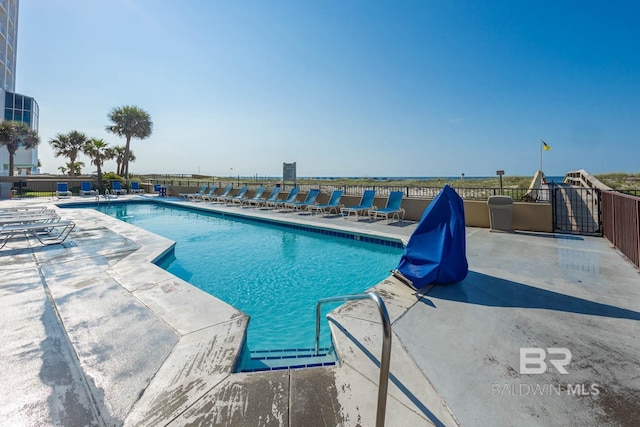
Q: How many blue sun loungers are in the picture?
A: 15